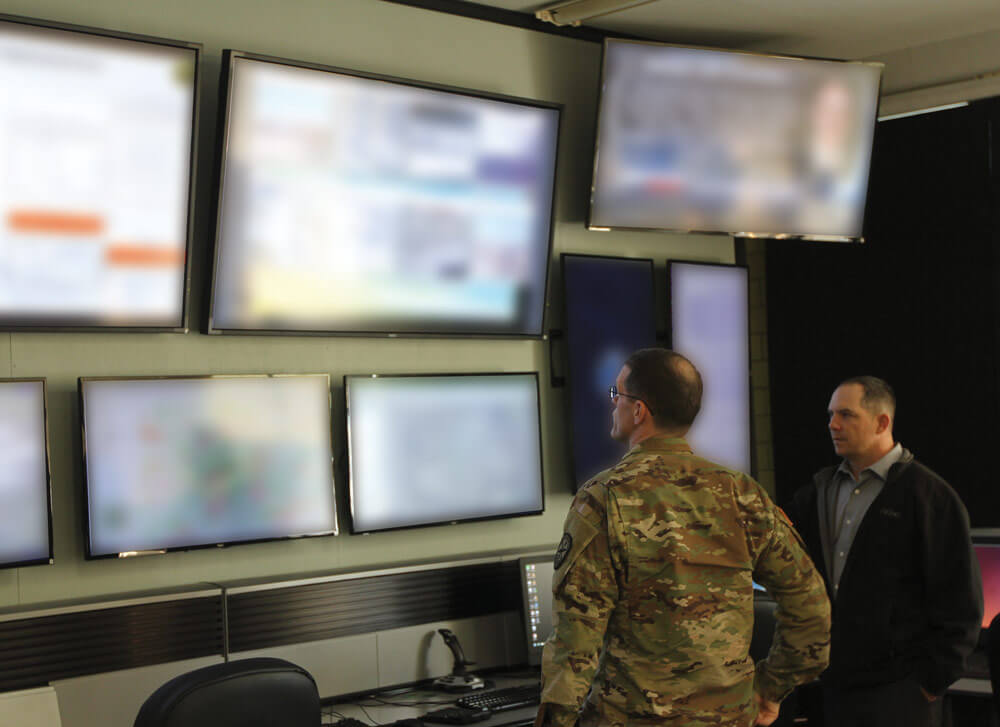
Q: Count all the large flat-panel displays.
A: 8